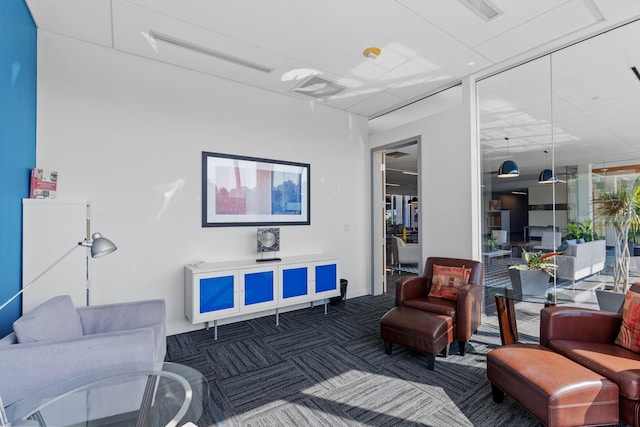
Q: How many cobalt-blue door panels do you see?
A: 4